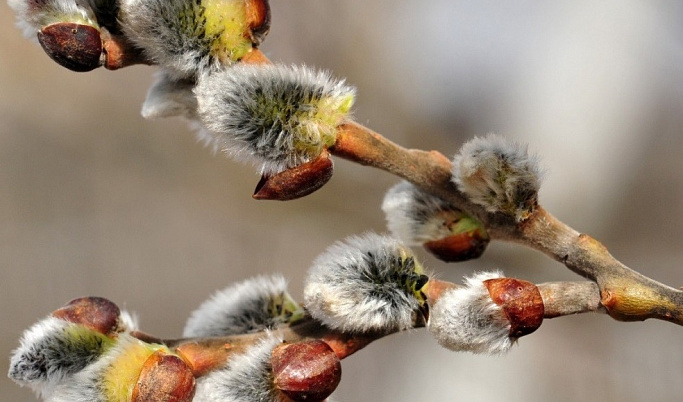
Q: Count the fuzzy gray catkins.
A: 12